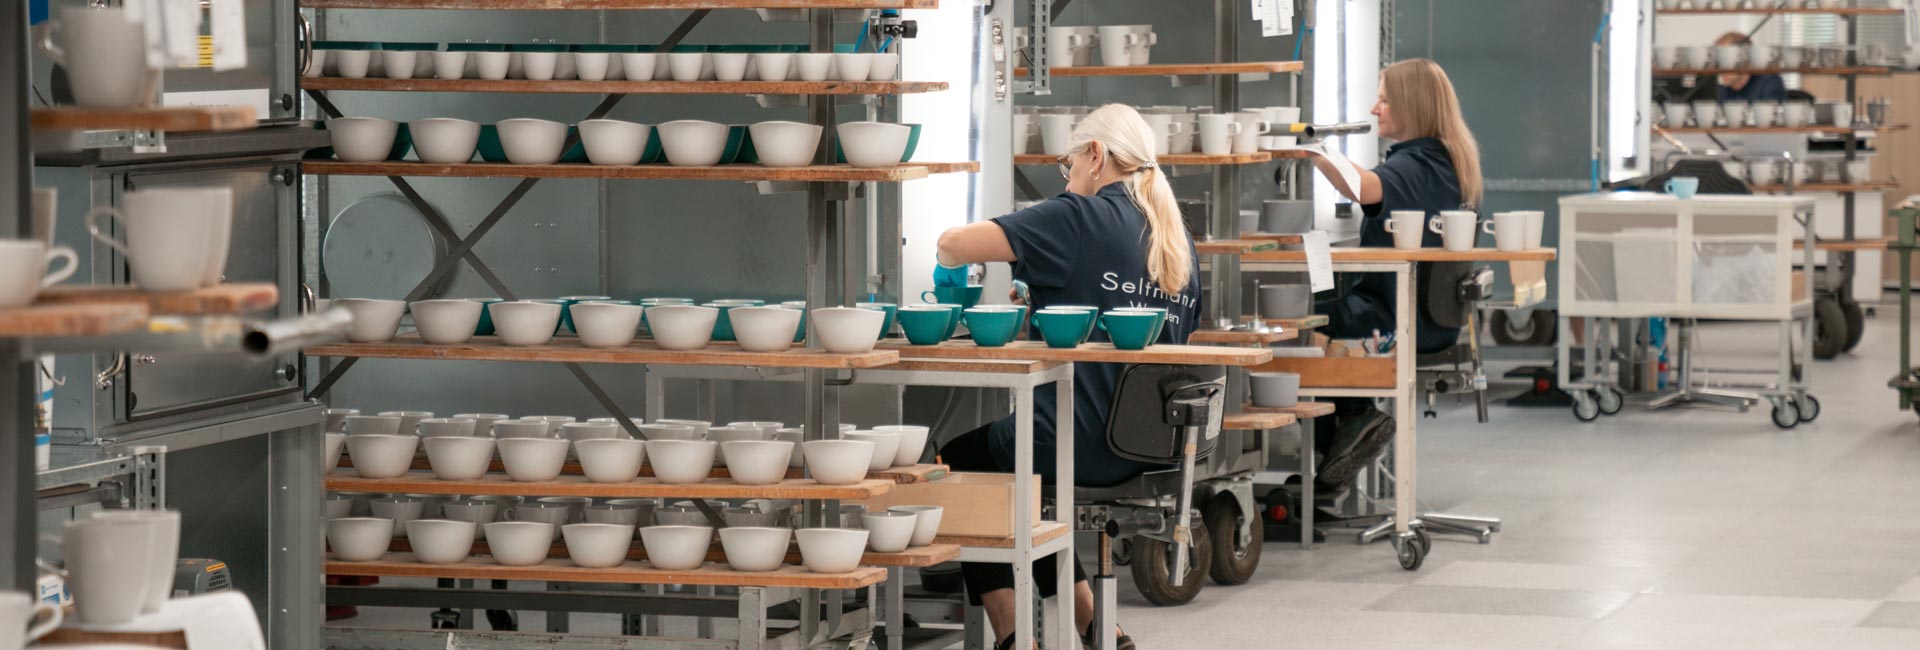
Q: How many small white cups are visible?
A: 14